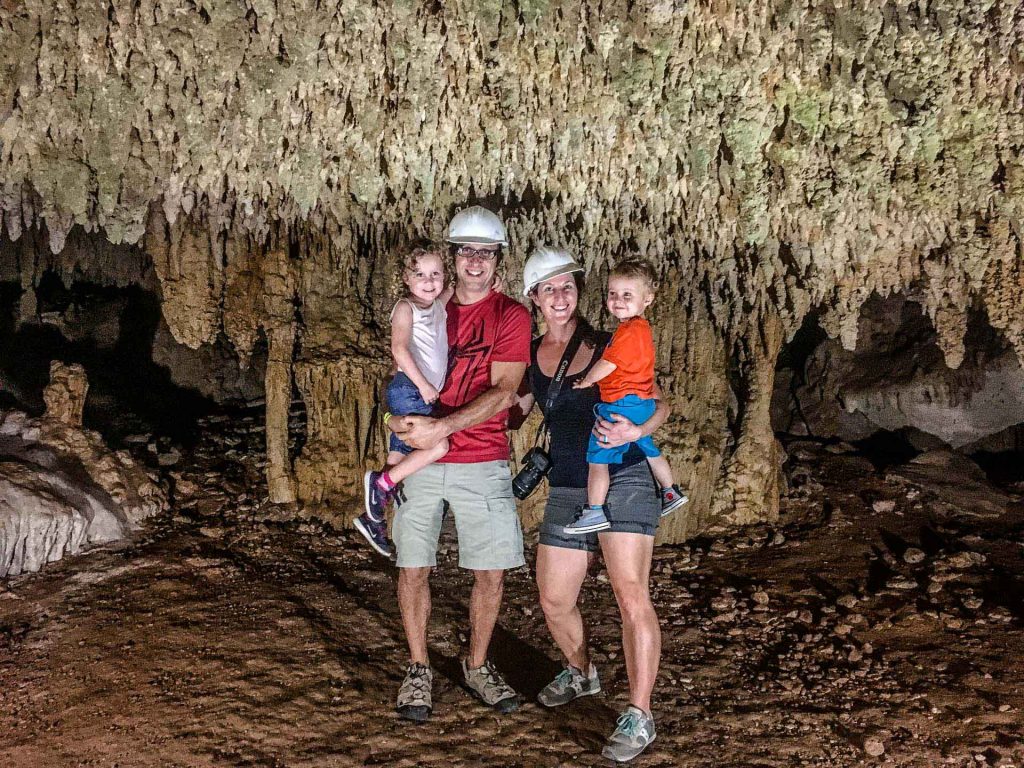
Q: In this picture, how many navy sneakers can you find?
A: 2